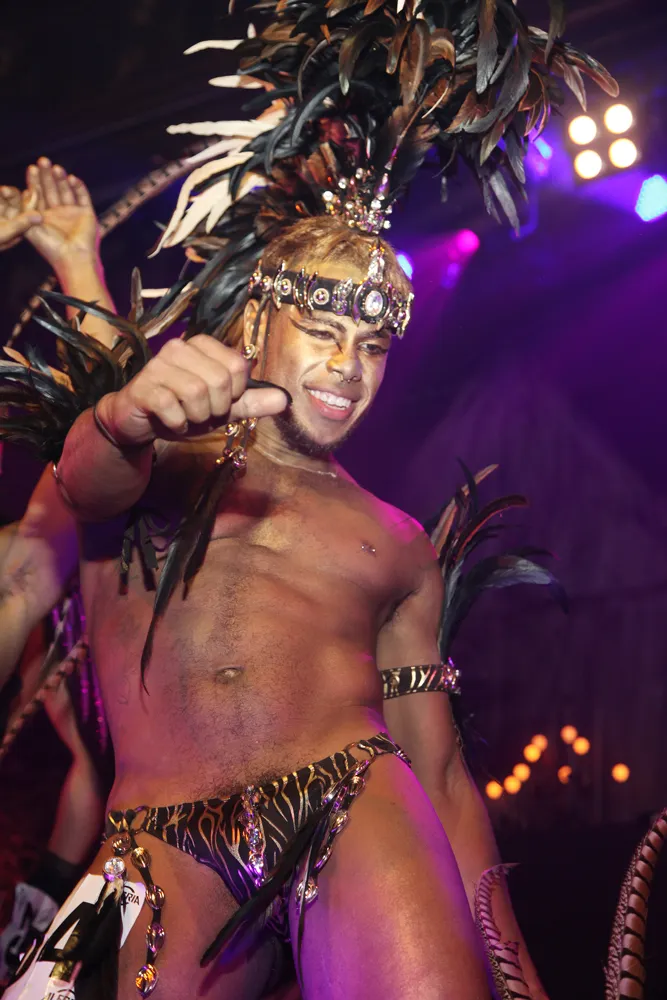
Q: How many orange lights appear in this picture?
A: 9